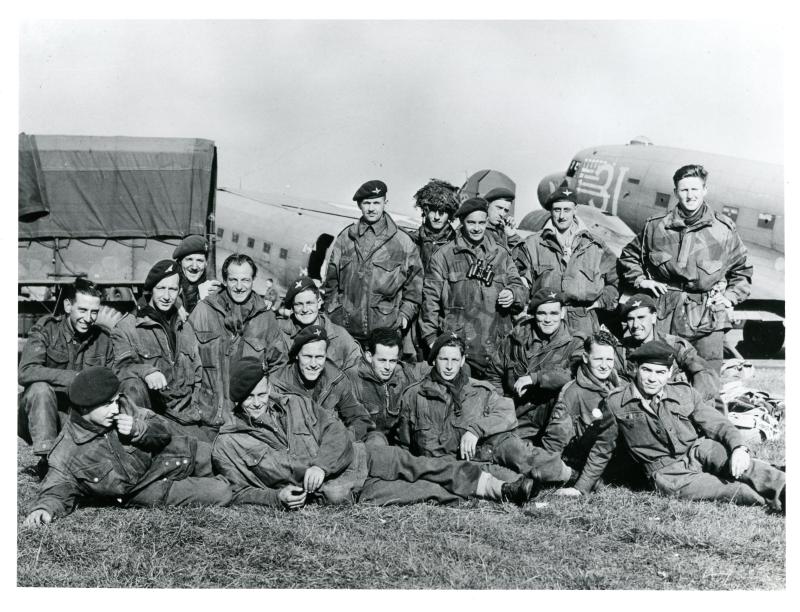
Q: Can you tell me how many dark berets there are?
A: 14